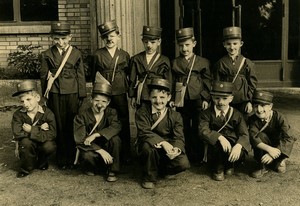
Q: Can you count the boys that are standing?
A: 5